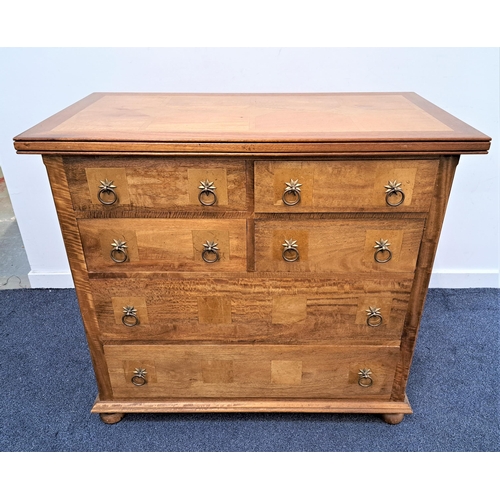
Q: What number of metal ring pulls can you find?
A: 12